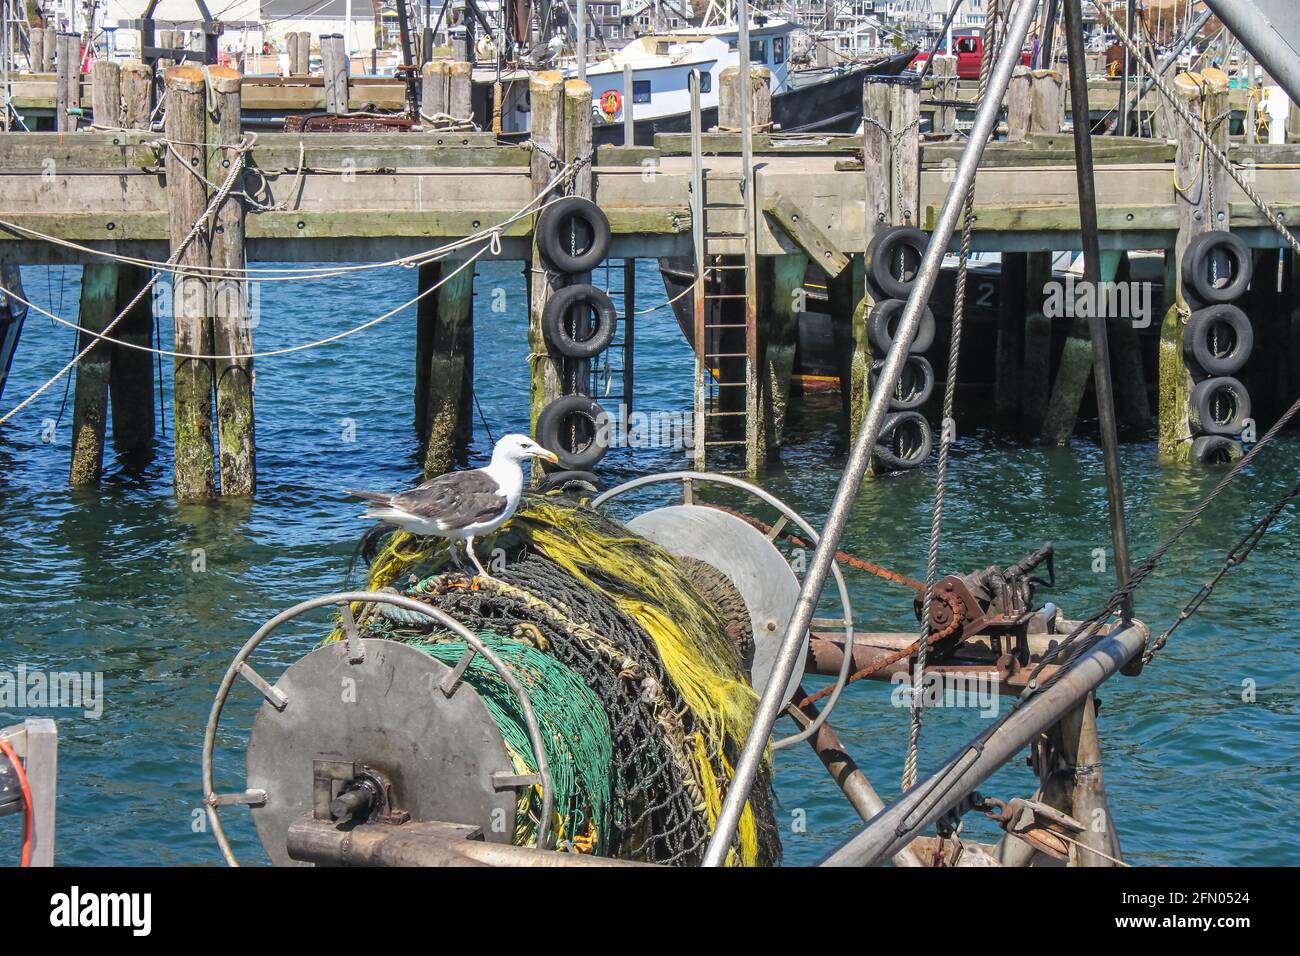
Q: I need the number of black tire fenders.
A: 12